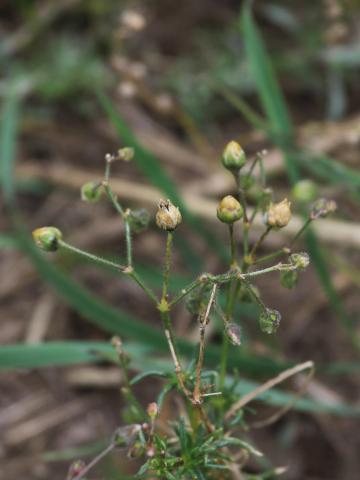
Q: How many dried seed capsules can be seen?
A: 2